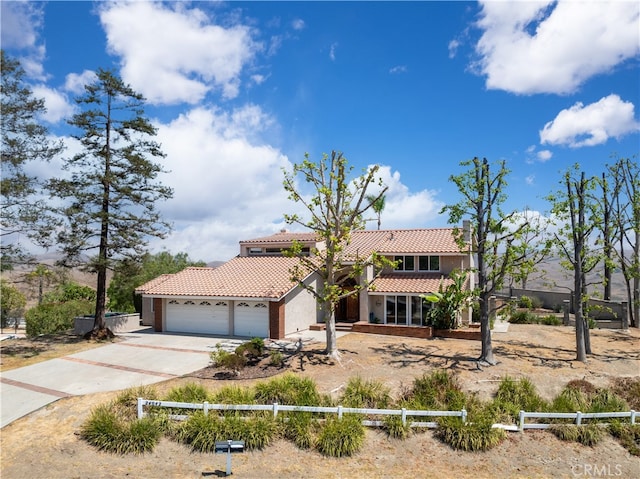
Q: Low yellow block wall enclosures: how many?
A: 0